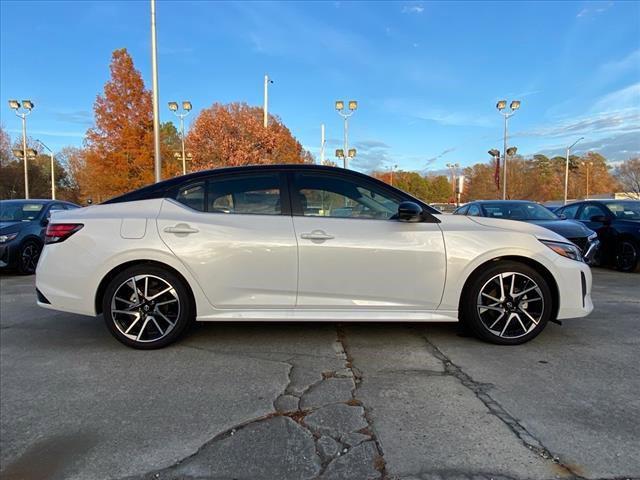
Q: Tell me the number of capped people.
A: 0